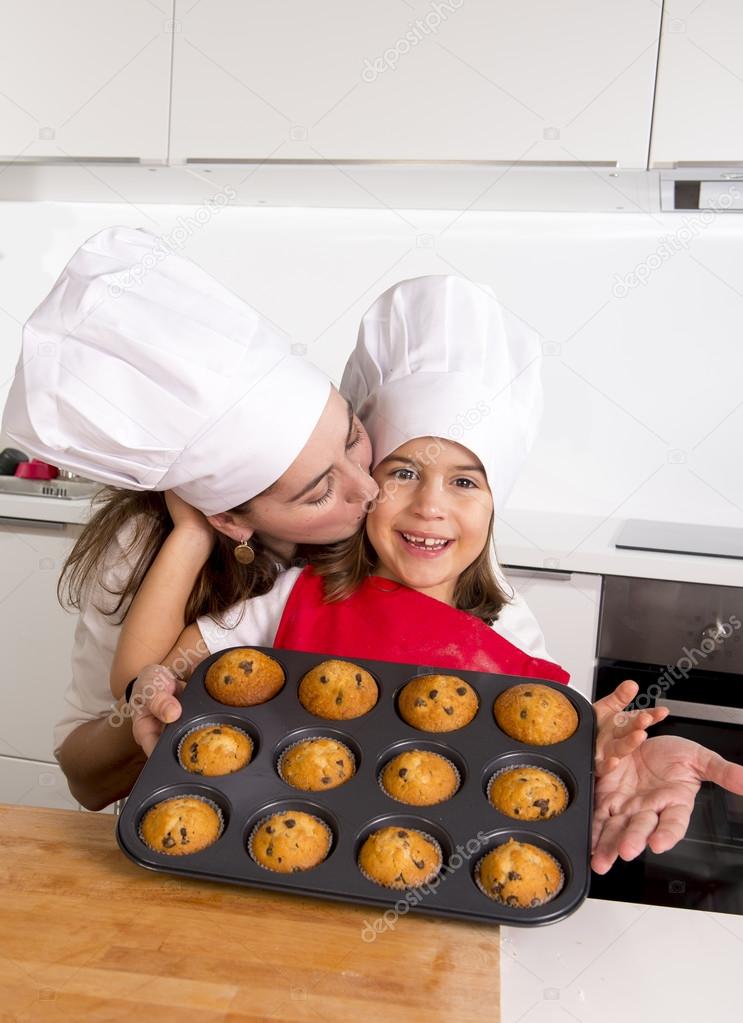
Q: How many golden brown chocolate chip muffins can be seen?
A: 12